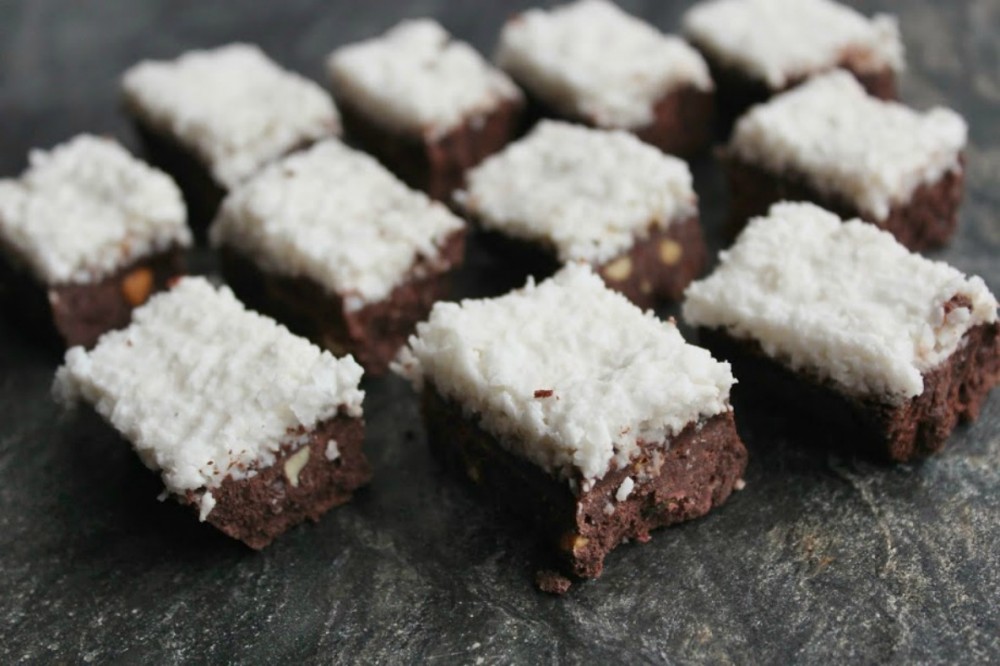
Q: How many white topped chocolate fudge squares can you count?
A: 11